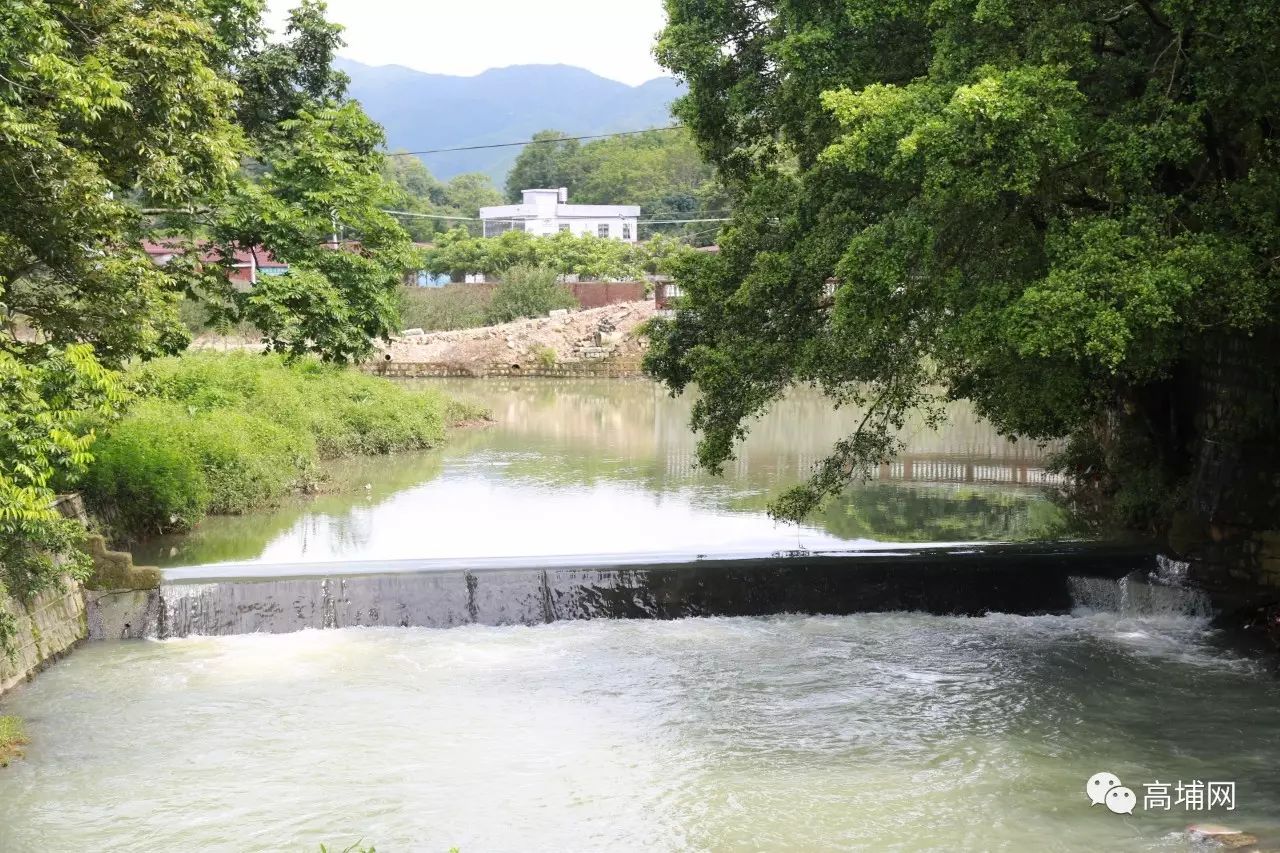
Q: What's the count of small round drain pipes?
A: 2